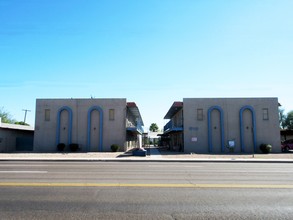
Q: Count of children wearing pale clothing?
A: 0